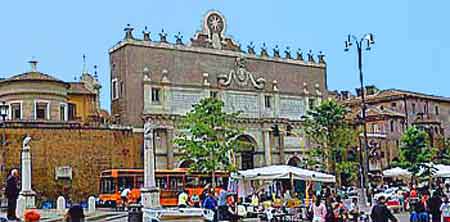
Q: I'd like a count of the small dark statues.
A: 11